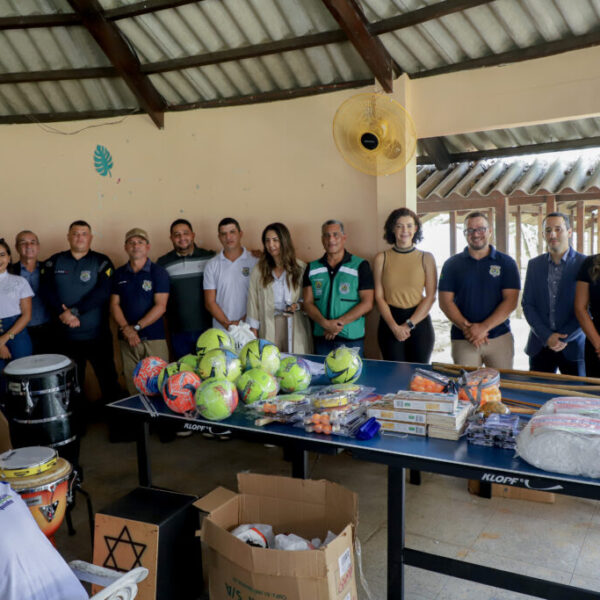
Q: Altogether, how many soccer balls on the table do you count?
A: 11